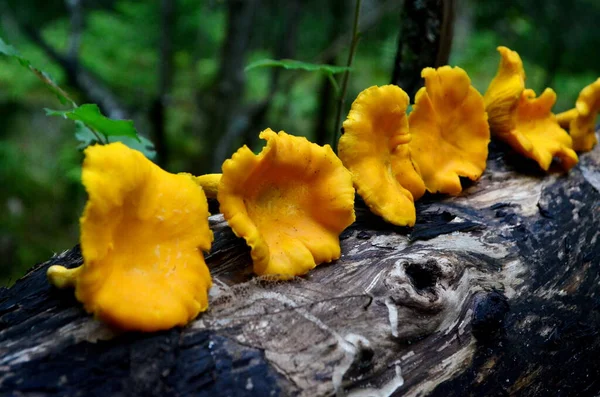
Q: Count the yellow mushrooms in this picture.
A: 6